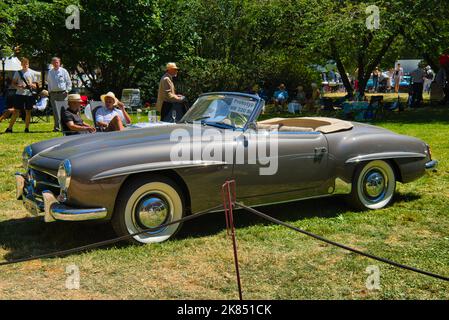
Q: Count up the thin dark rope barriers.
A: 2